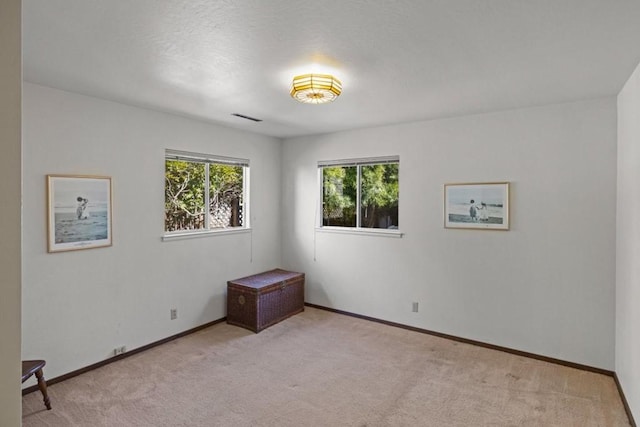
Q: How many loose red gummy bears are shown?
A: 0